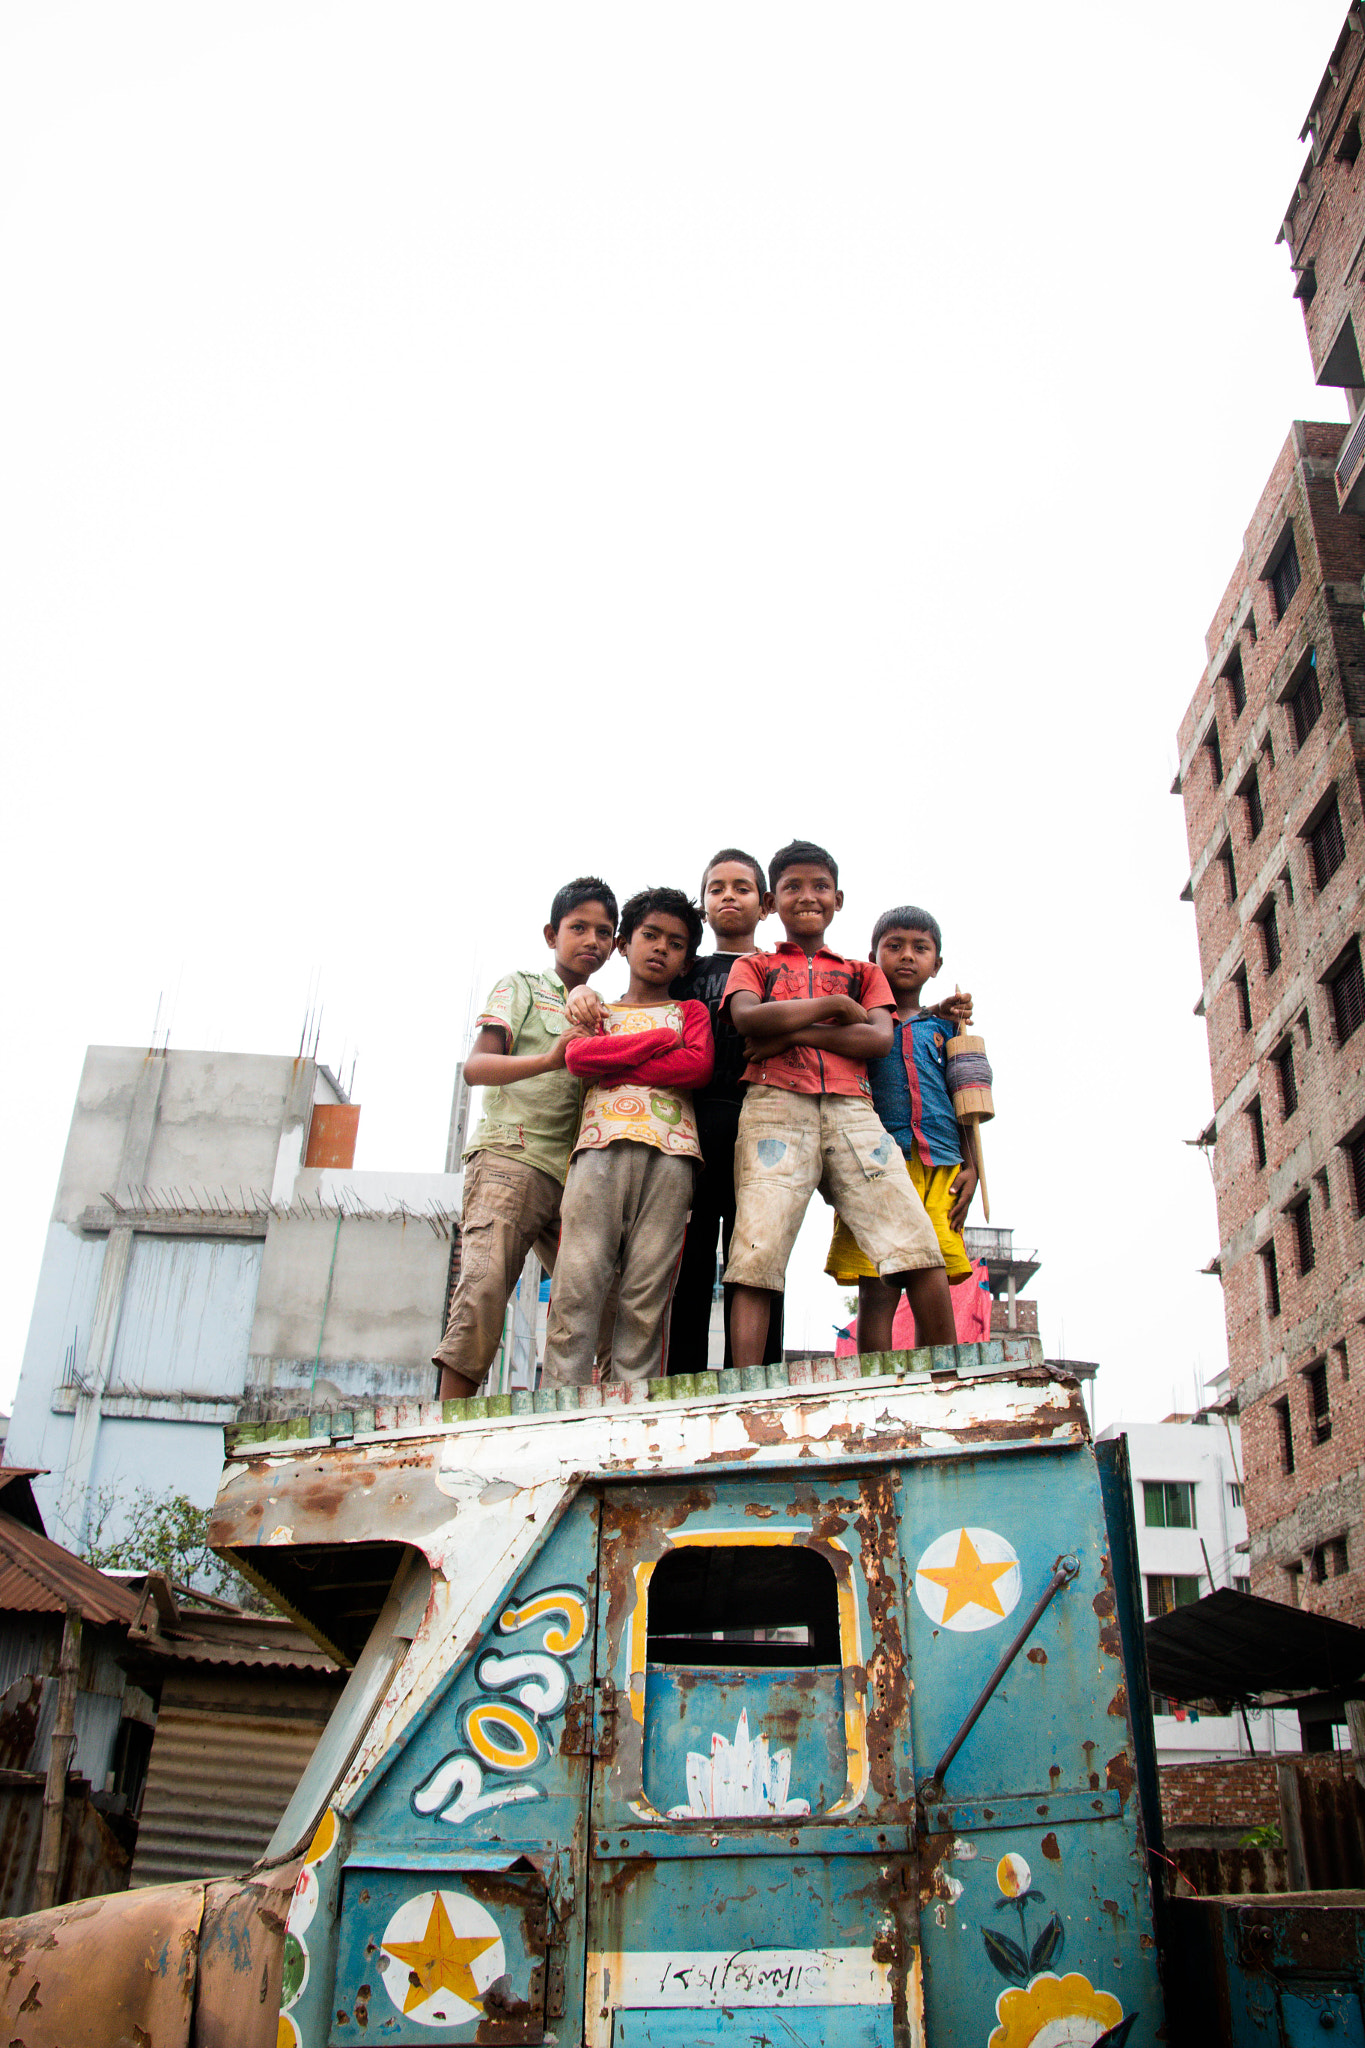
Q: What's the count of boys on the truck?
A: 5